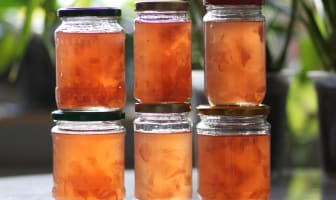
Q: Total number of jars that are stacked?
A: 6